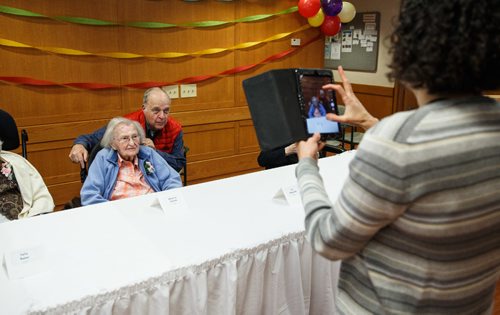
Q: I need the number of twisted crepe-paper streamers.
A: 3